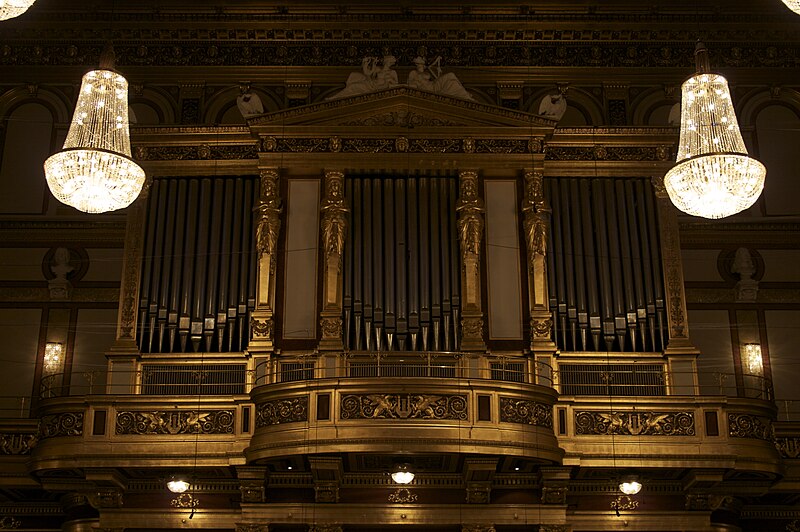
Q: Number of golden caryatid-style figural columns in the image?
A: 4